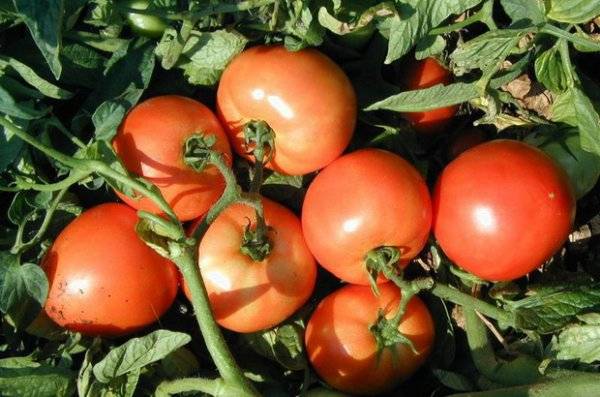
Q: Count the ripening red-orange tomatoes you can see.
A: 8